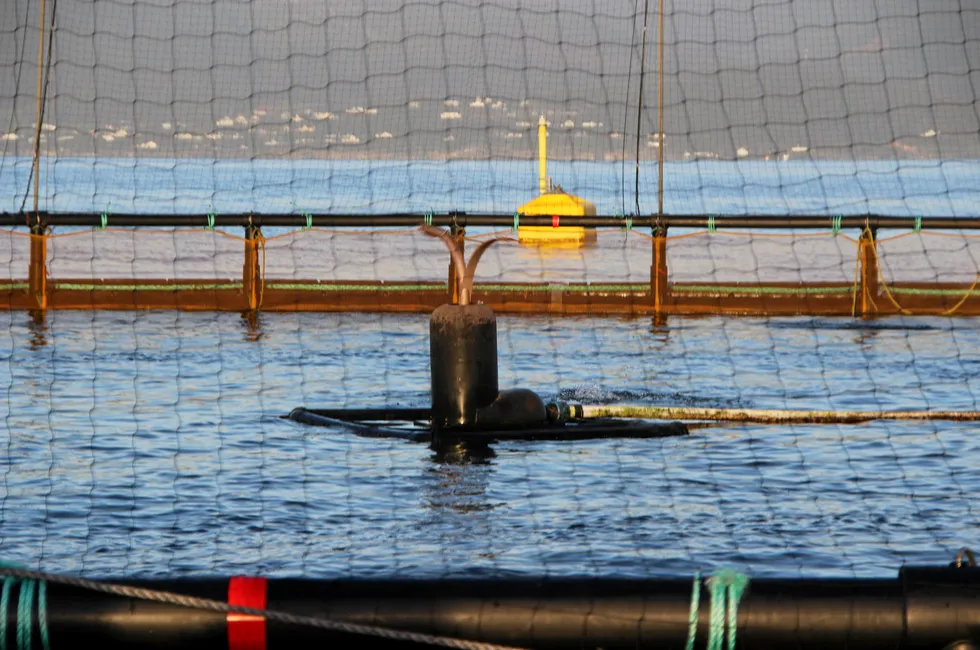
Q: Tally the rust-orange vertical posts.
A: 5